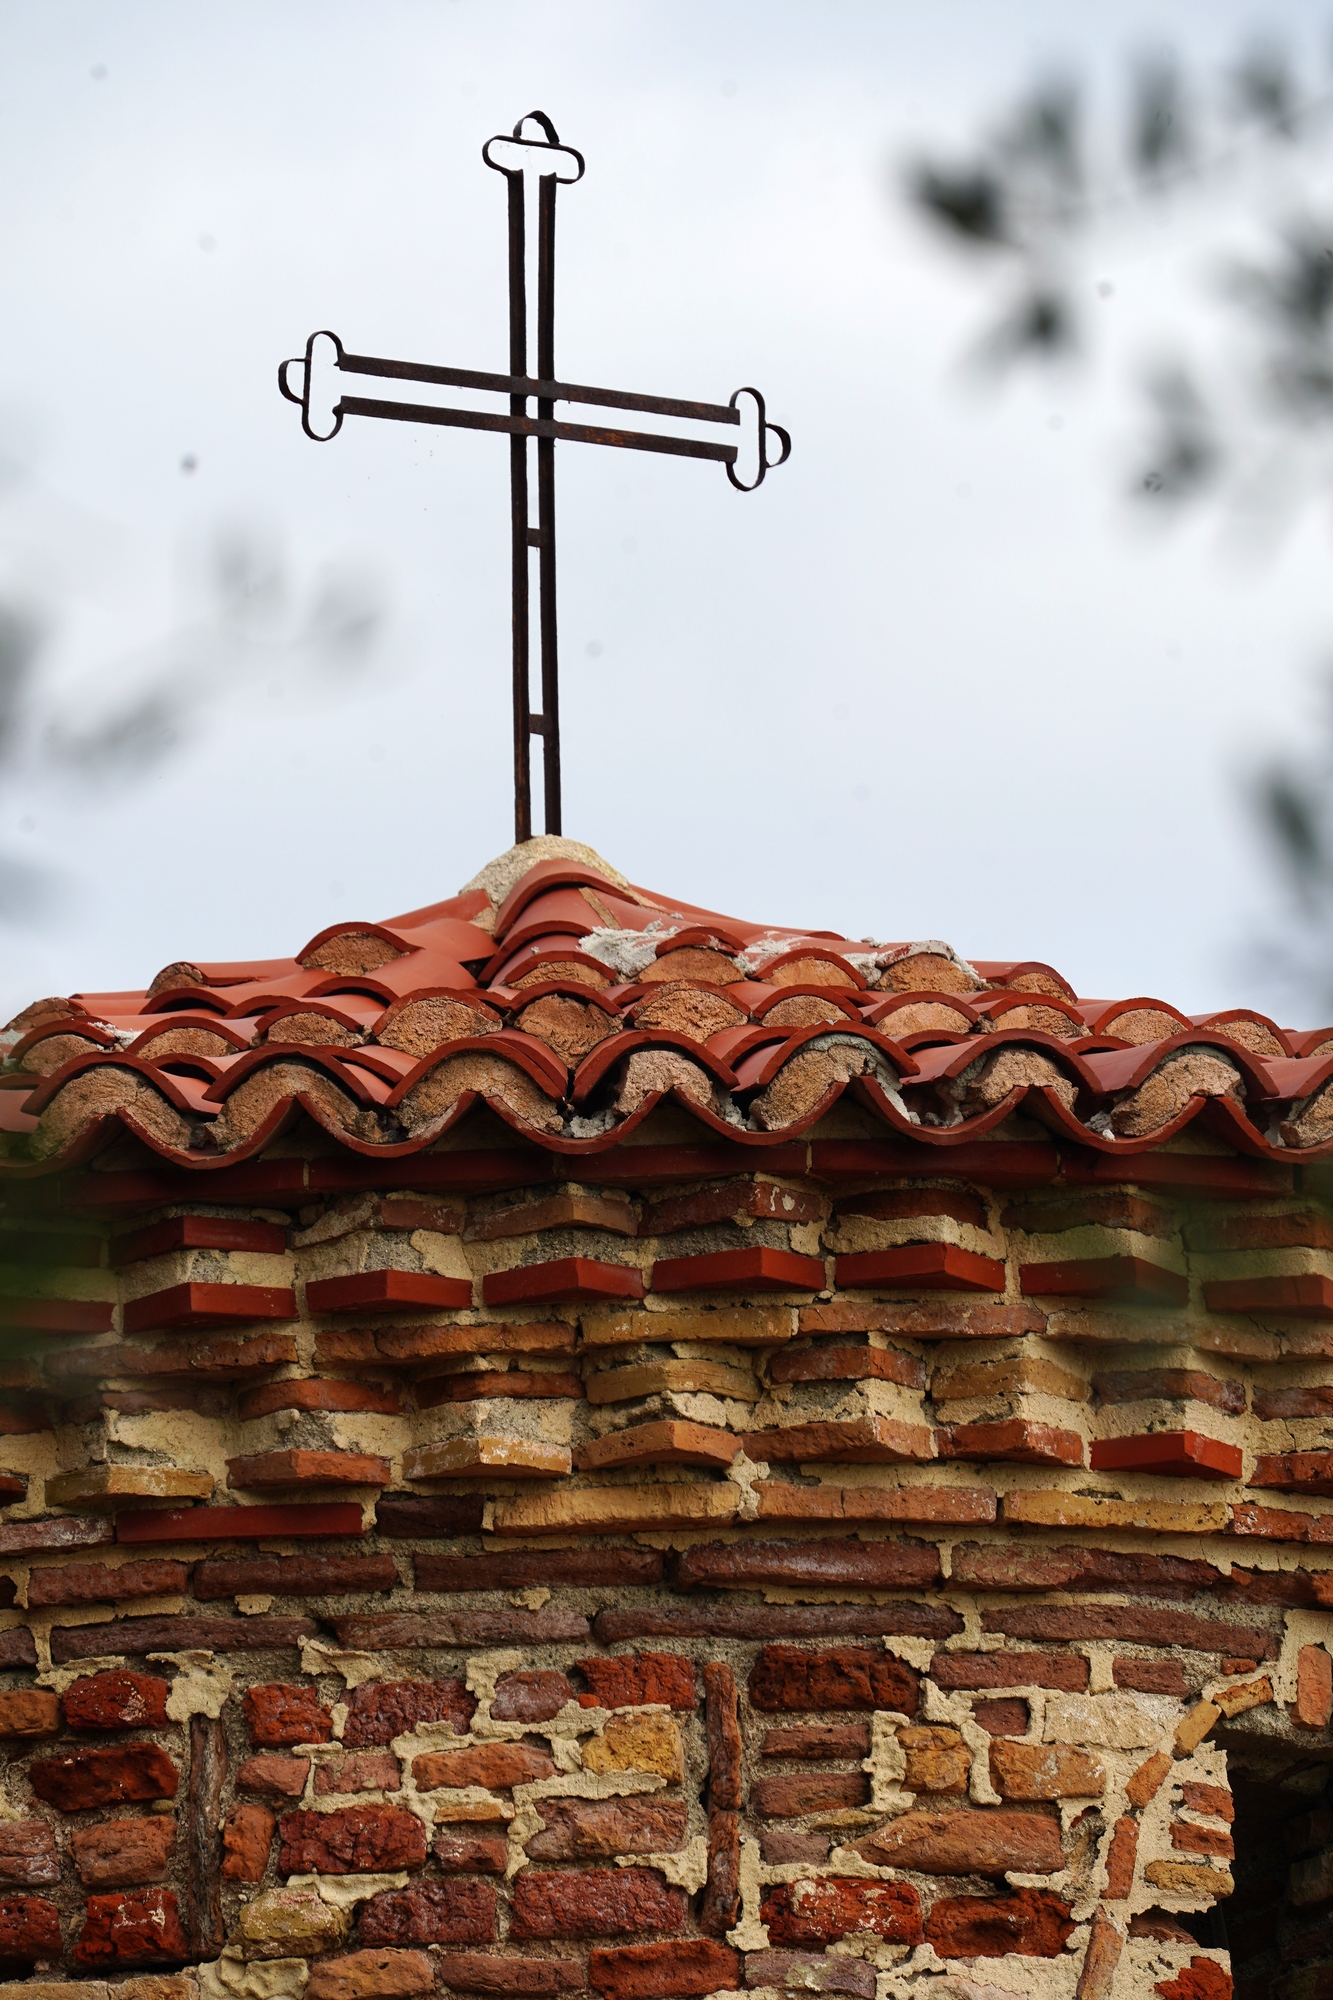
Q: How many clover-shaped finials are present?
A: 3